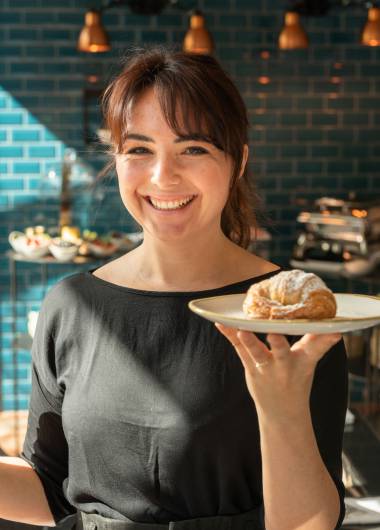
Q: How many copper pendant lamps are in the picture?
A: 4